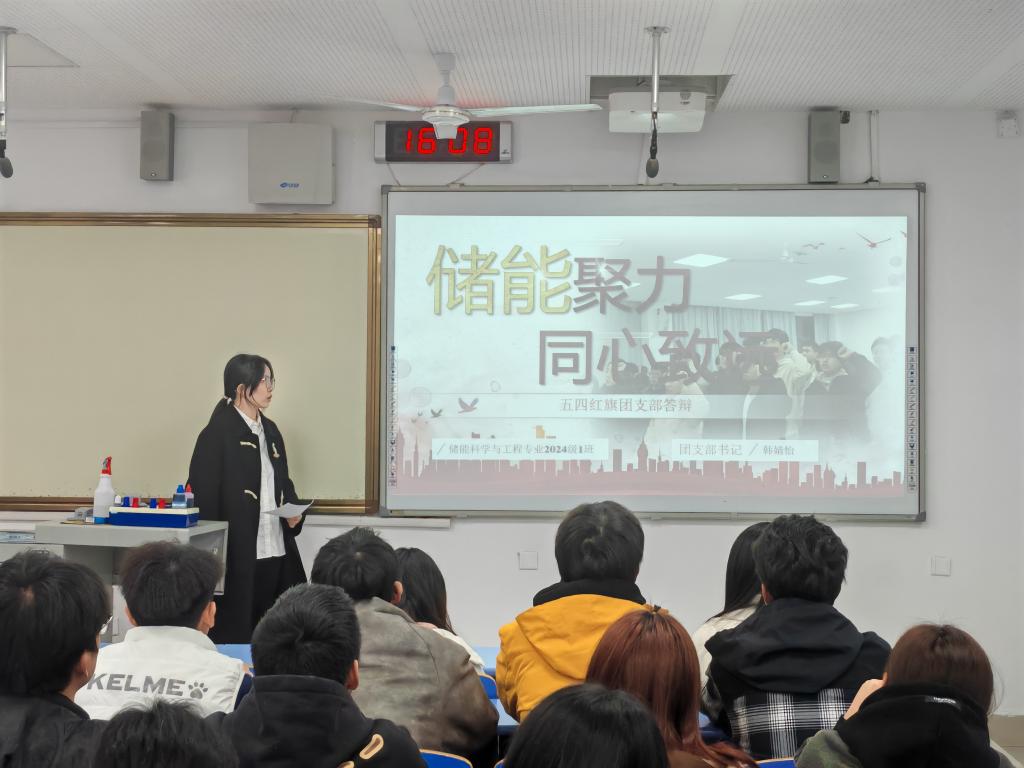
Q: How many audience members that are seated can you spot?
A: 12